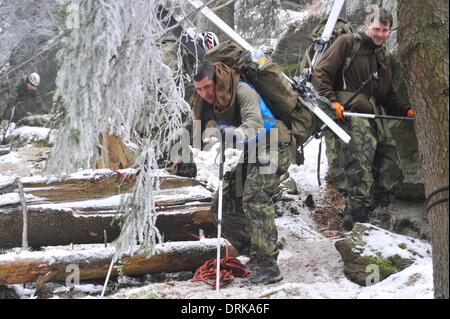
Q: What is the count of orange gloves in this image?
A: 2